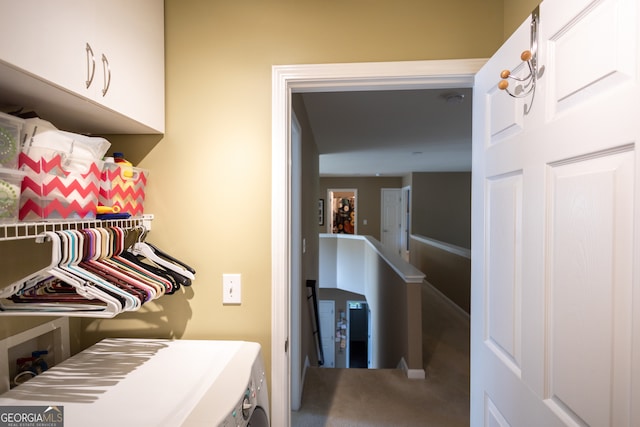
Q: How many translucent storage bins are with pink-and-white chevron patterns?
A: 2